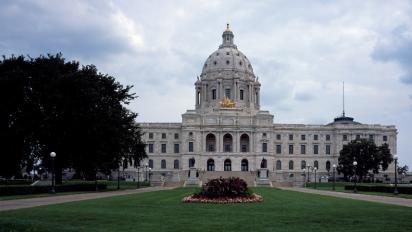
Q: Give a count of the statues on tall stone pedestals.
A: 2